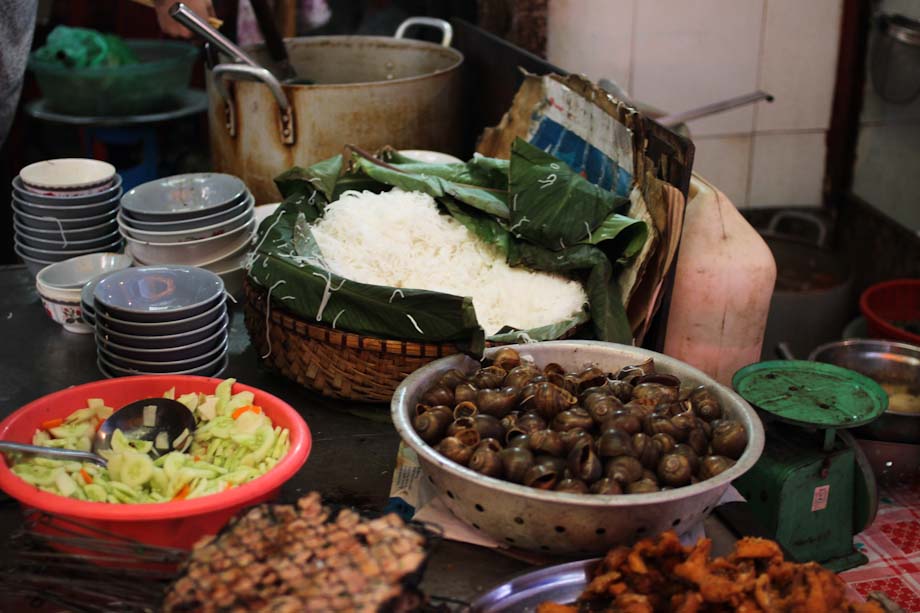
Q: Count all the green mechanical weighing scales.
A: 1